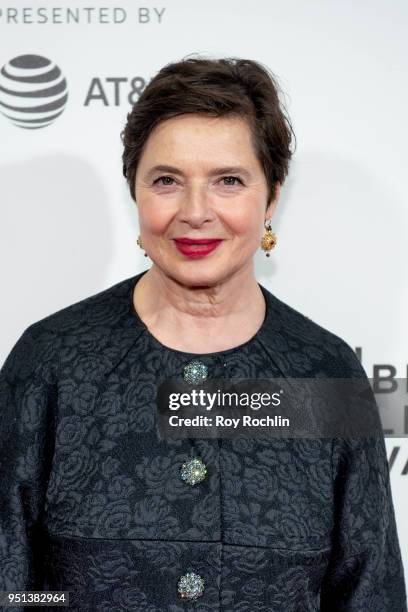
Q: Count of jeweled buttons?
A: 3